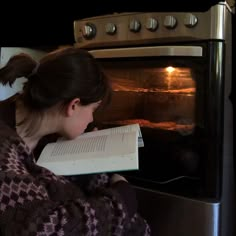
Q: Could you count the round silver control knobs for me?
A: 6